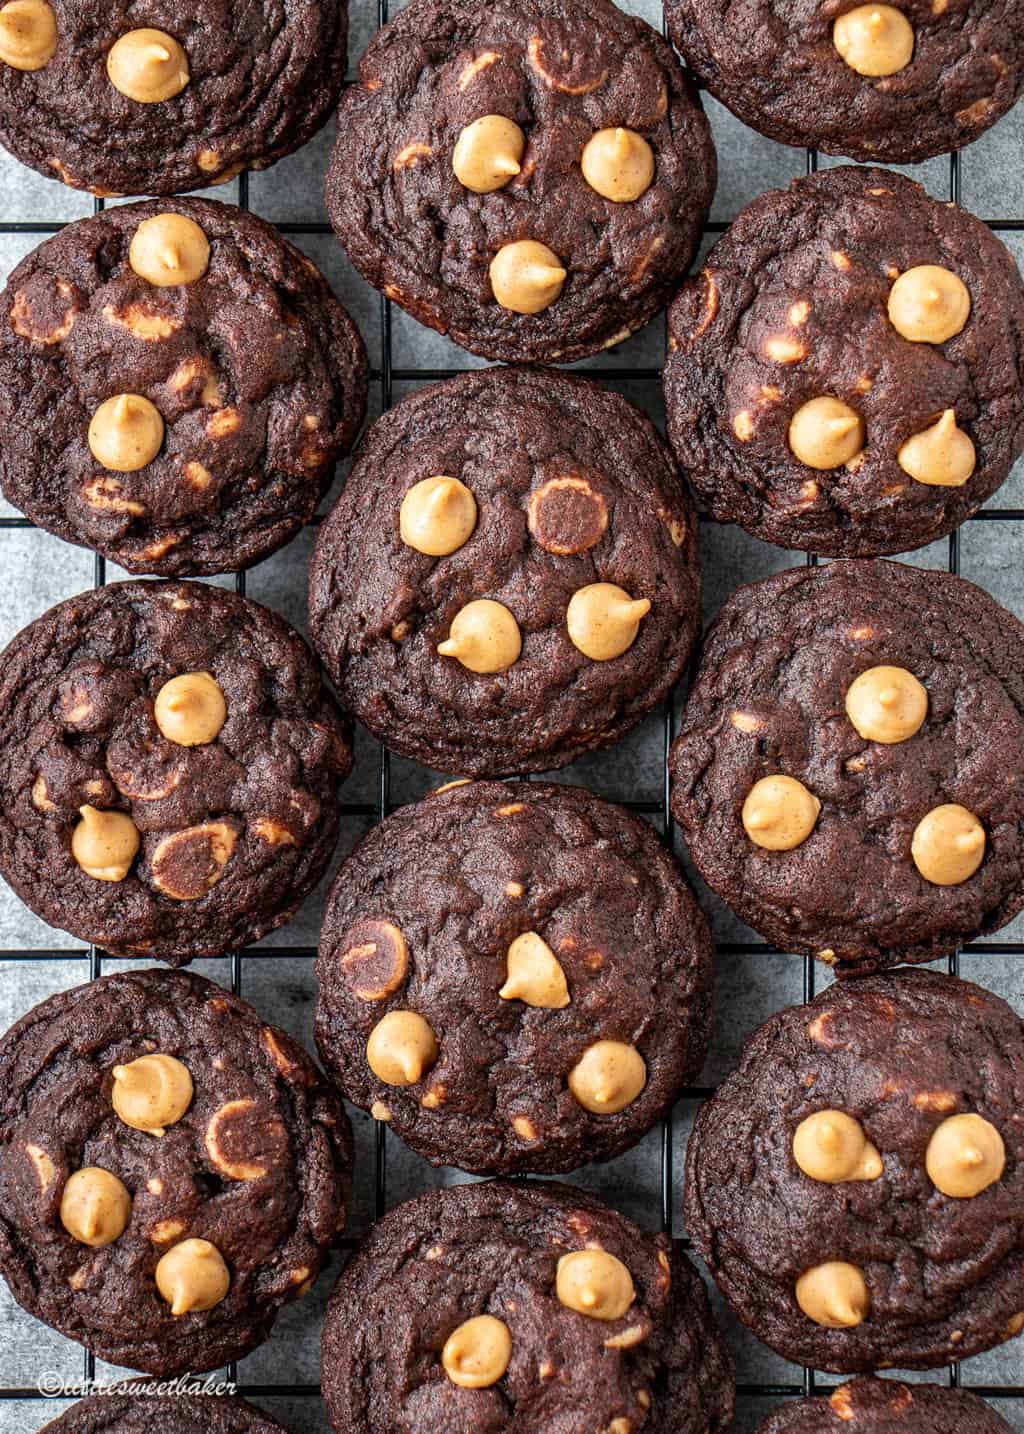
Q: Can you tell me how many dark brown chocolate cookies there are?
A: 14